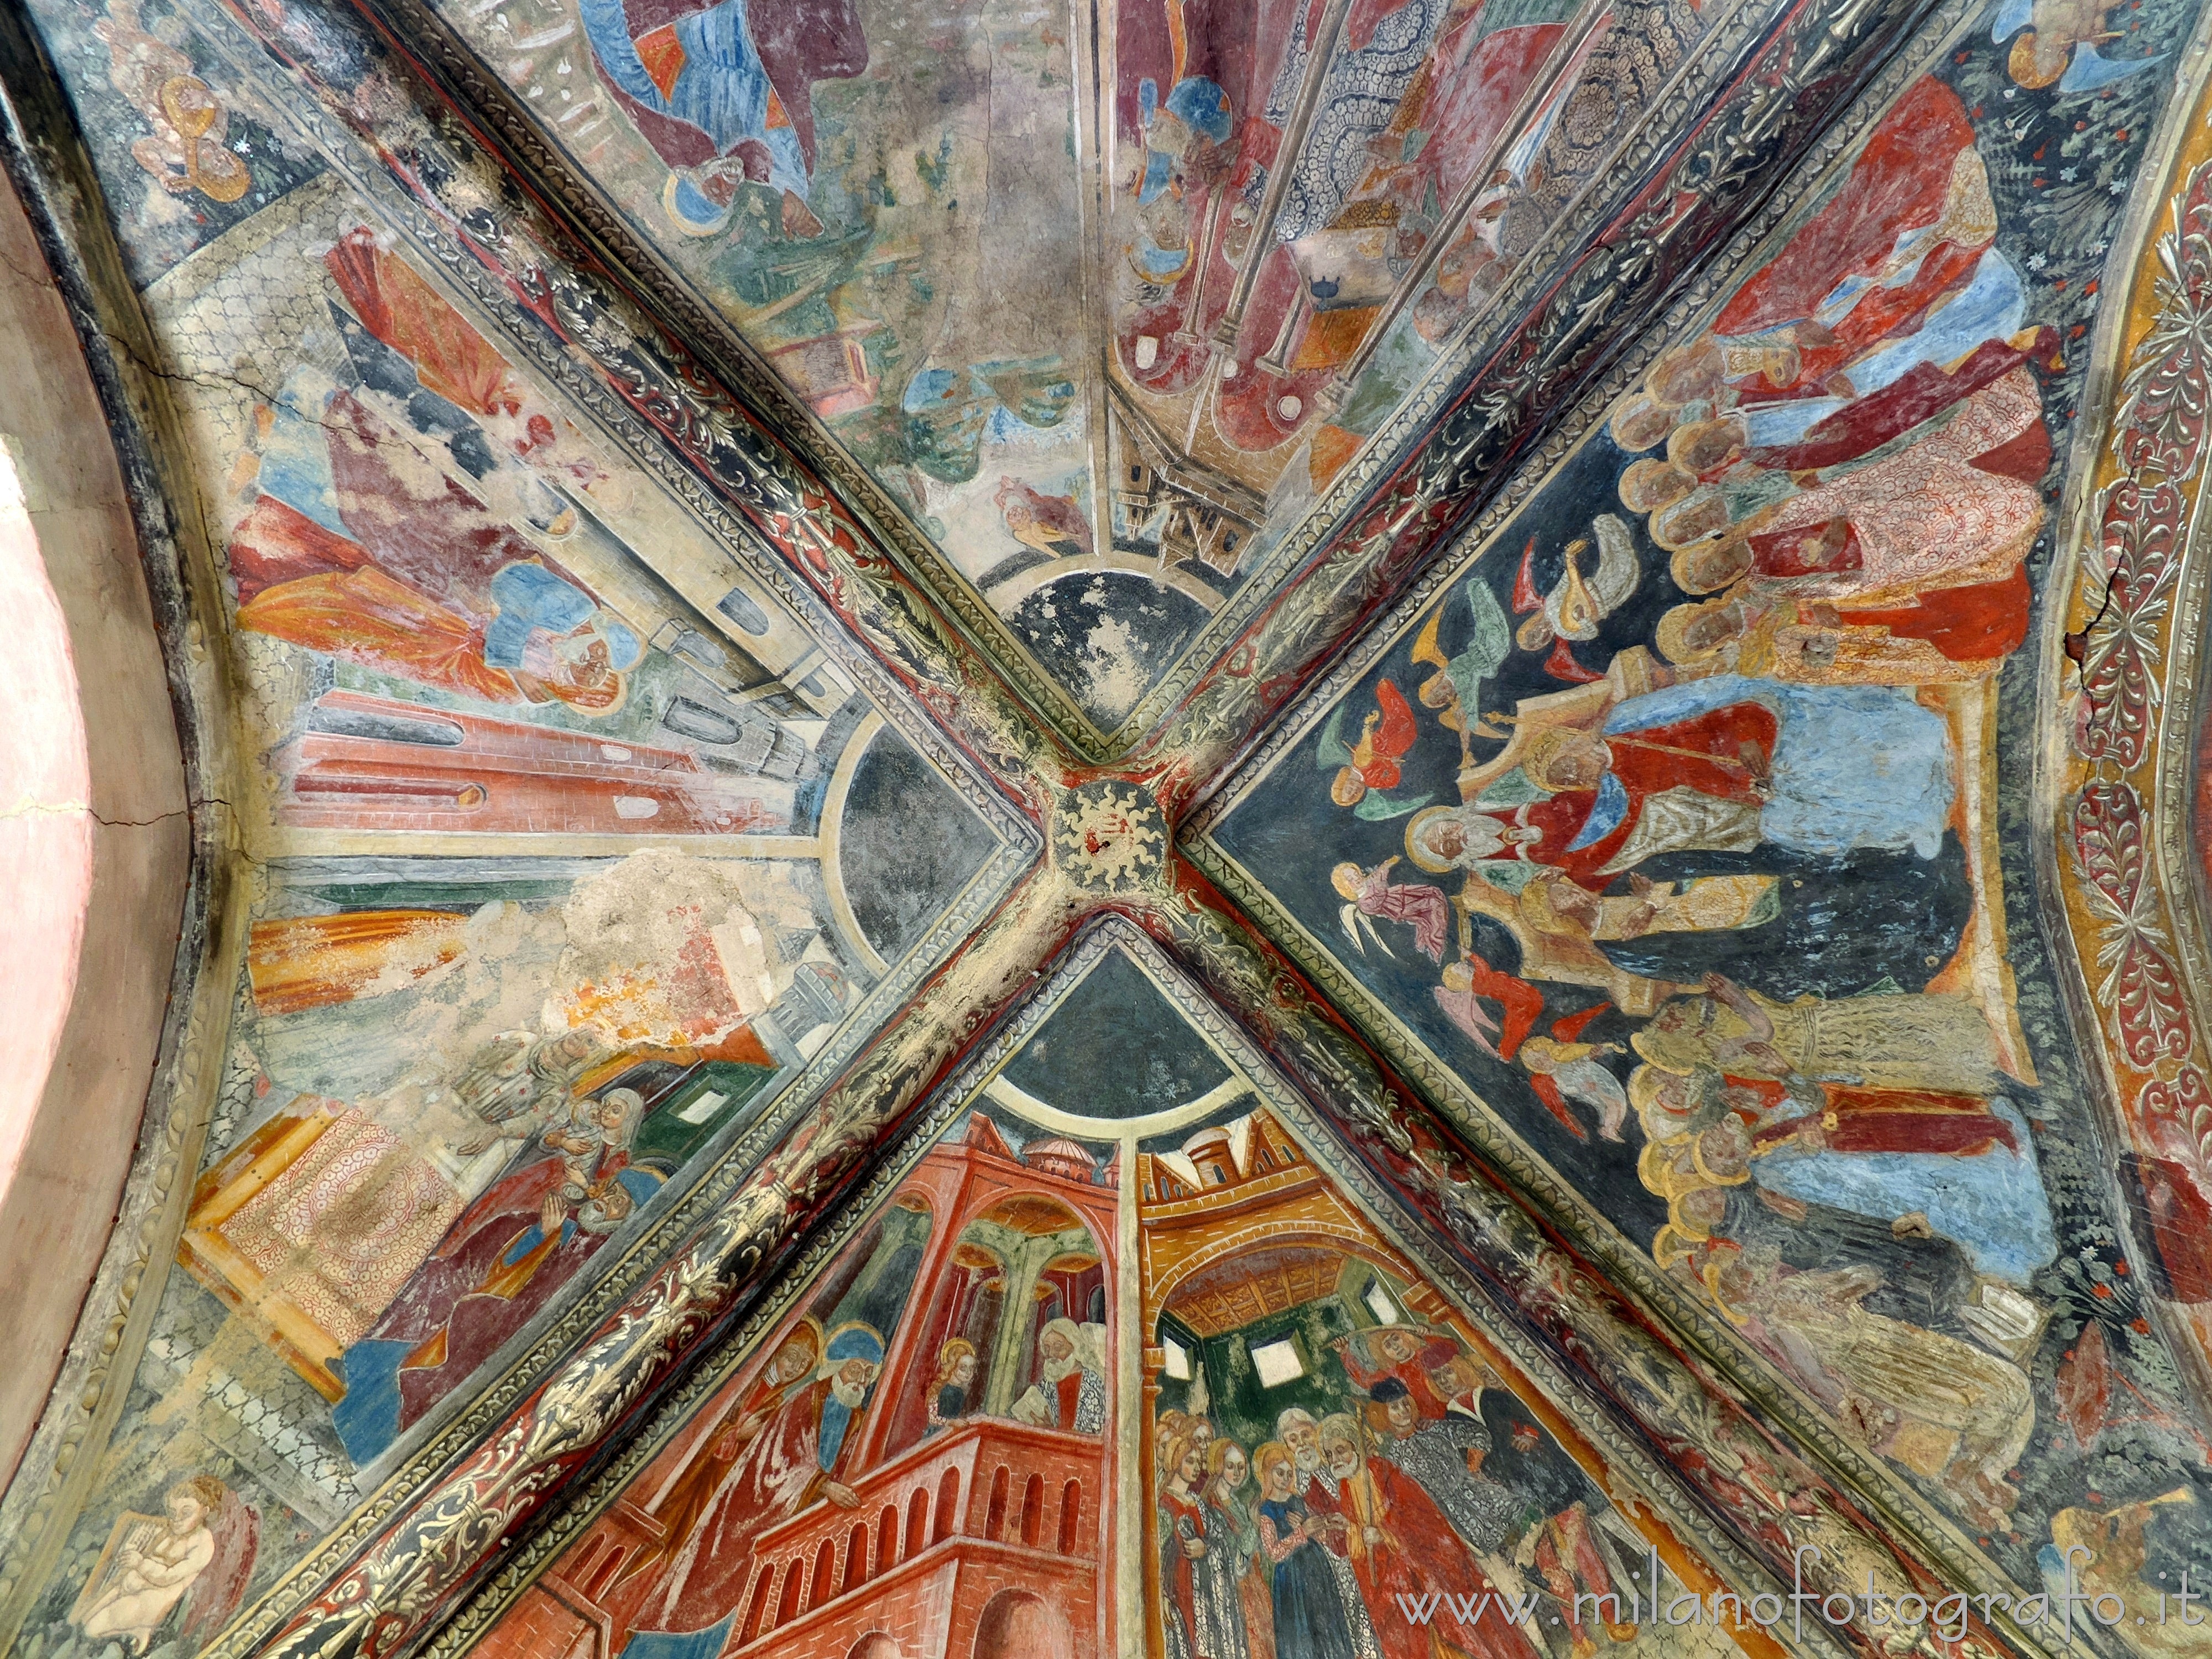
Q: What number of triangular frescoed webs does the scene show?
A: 4